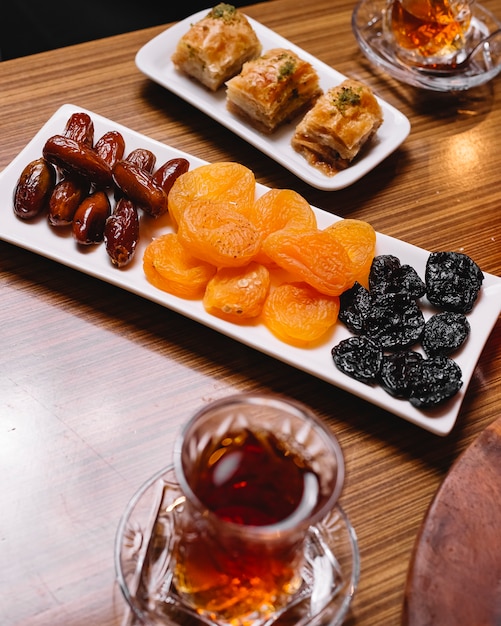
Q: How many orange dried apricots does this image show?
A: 8